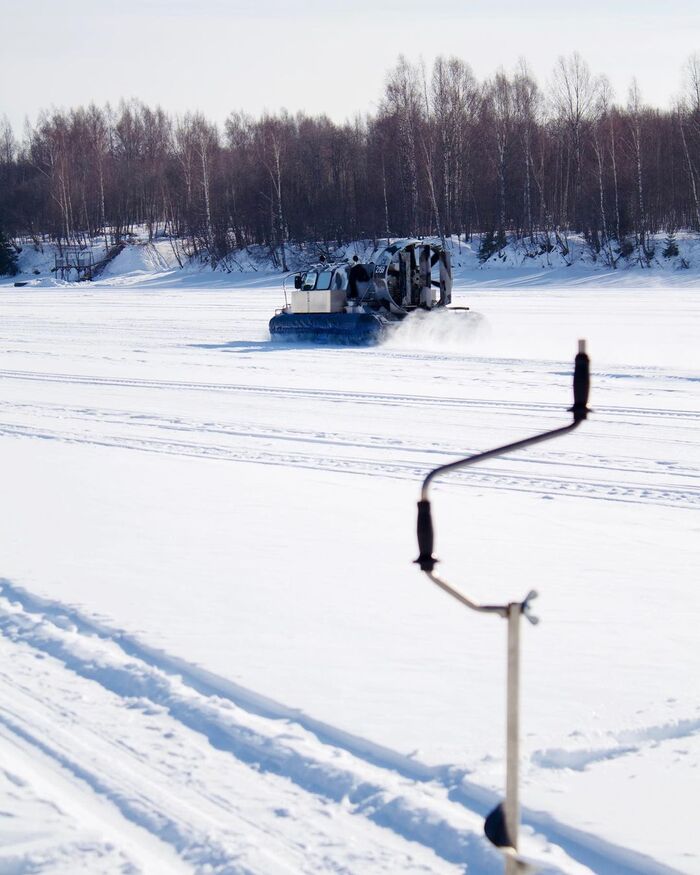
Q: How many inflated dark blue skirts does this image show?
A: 1